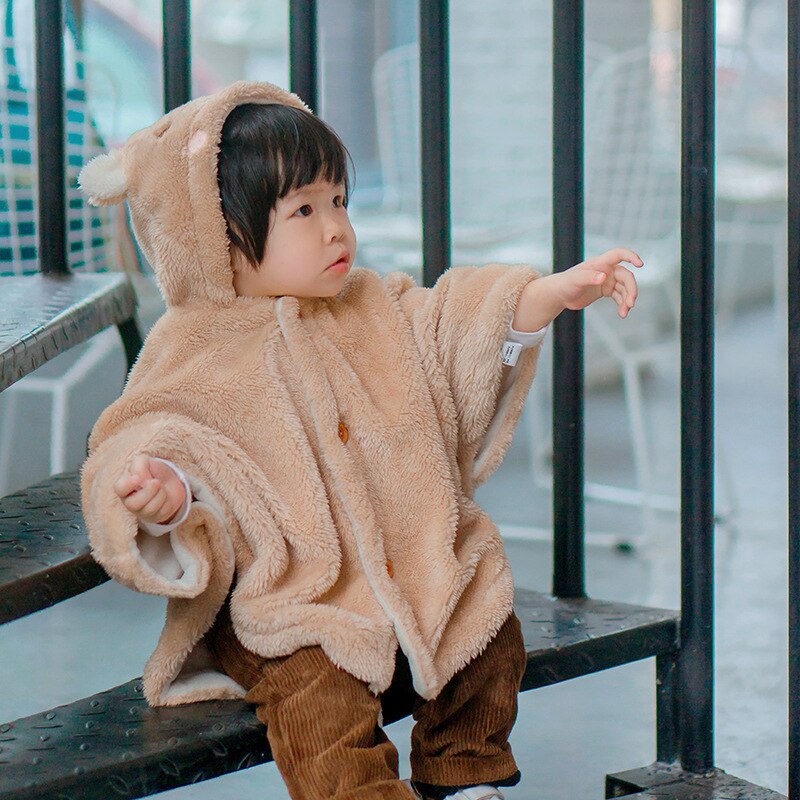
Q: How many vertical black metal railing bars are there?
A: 7